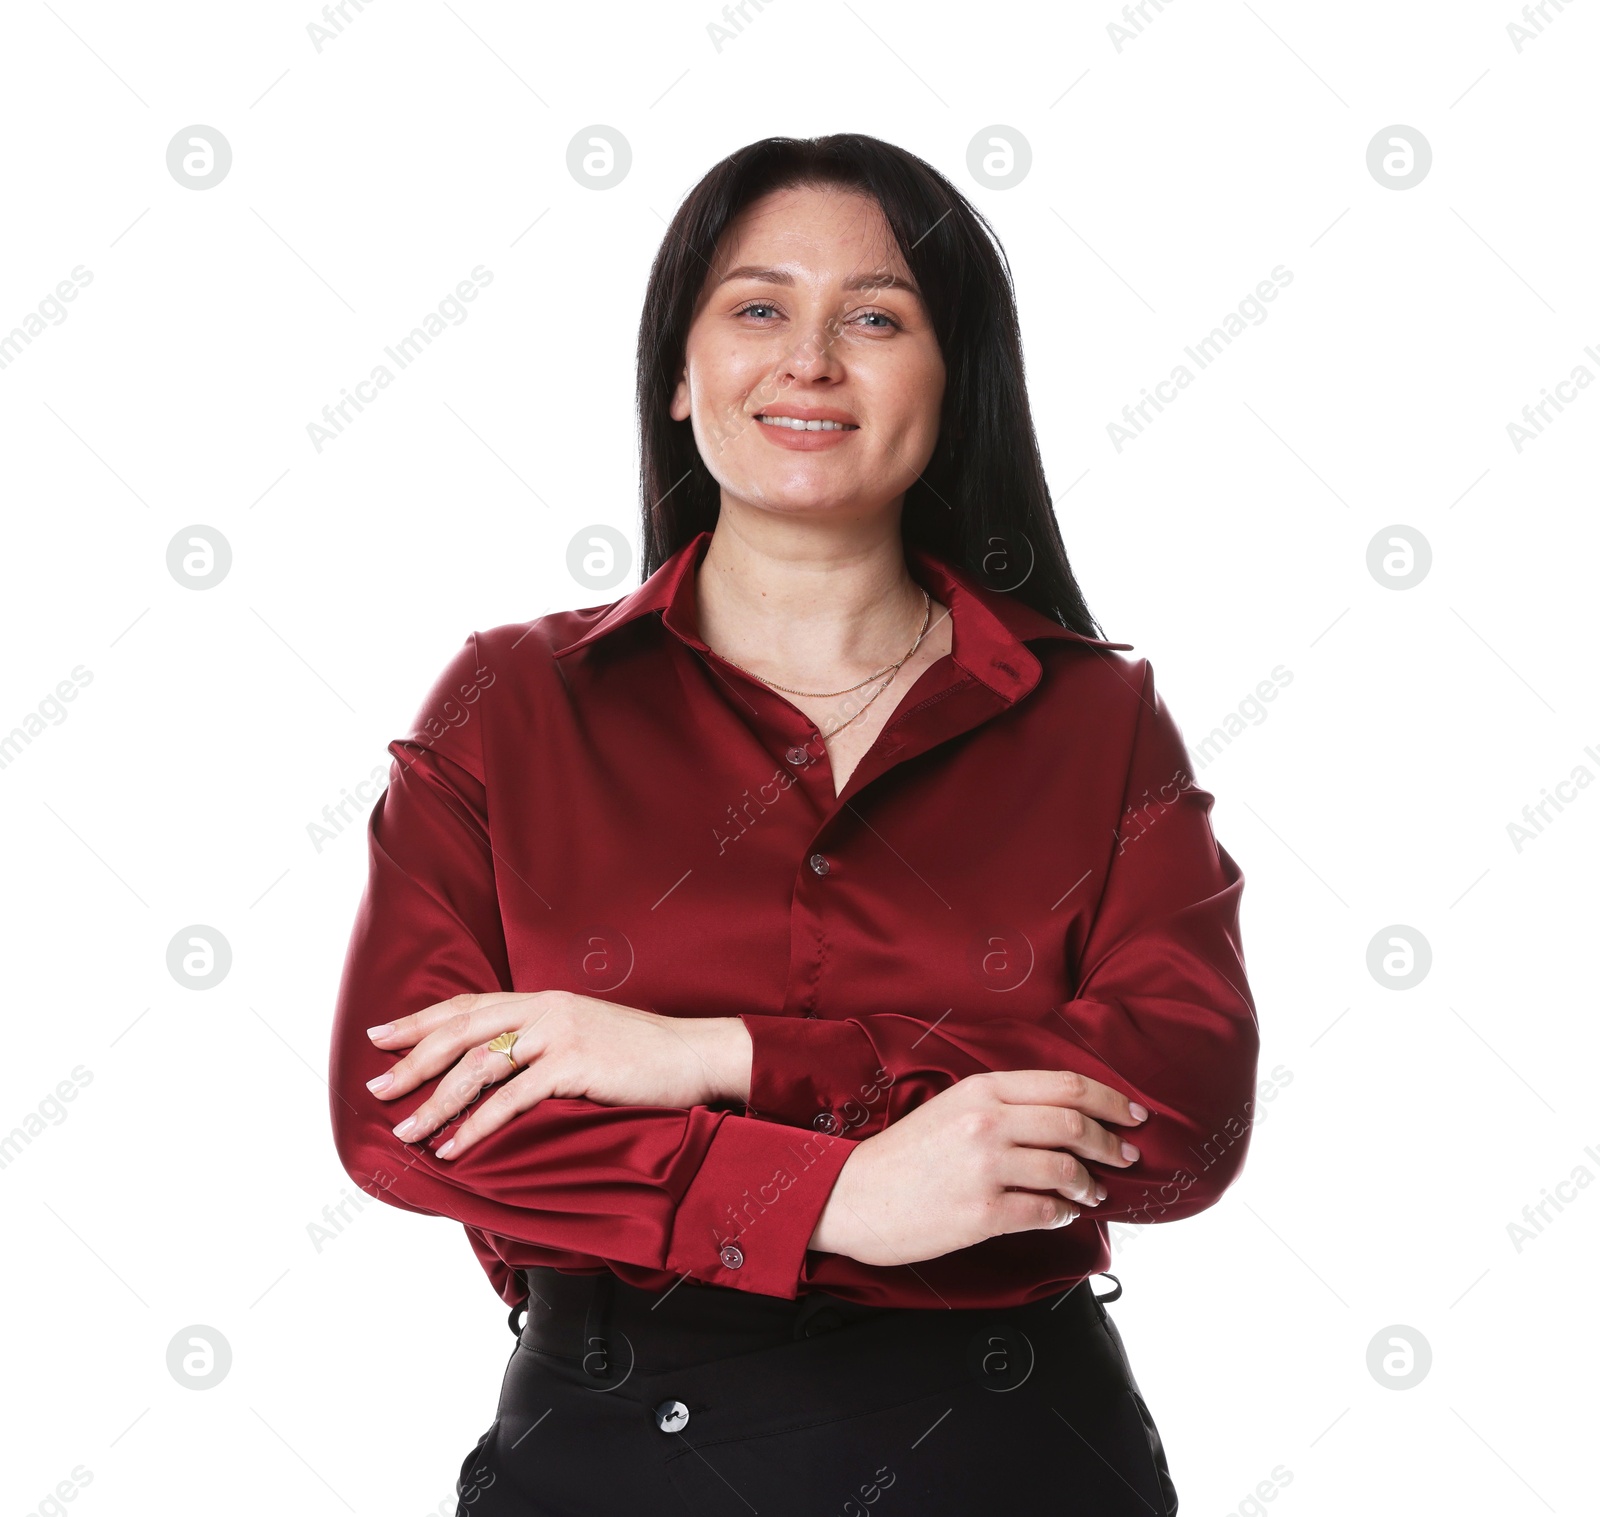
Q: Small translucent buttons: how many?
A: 4